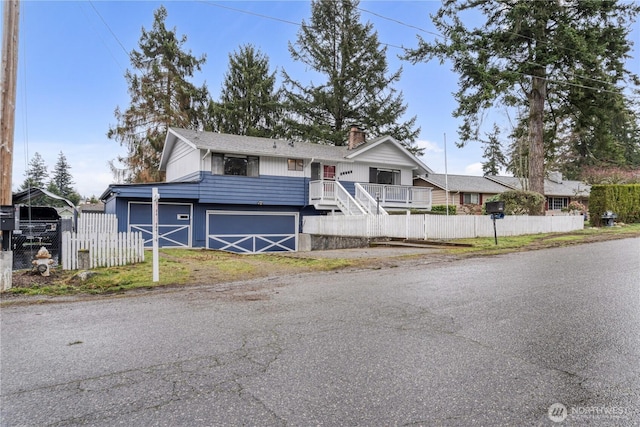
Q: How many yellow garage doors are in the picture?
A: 0